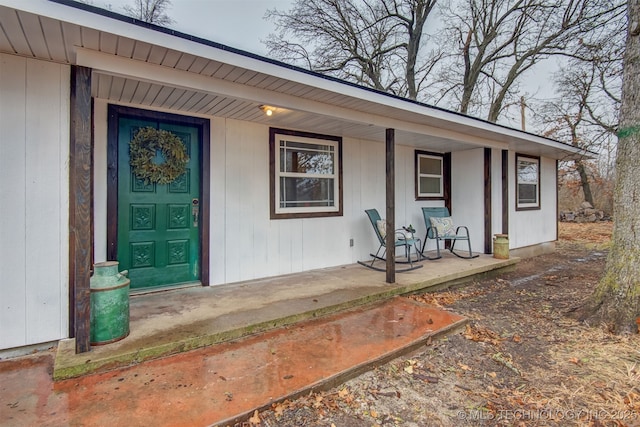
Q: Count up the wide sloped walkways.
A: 1